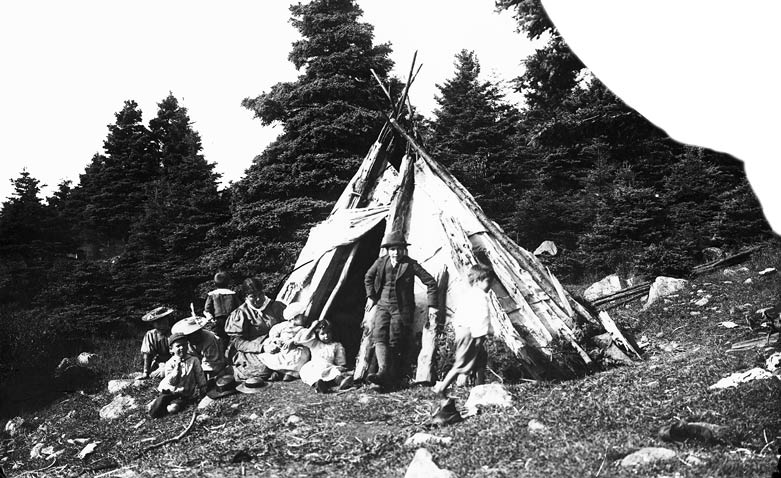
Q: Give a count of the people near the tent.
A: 9